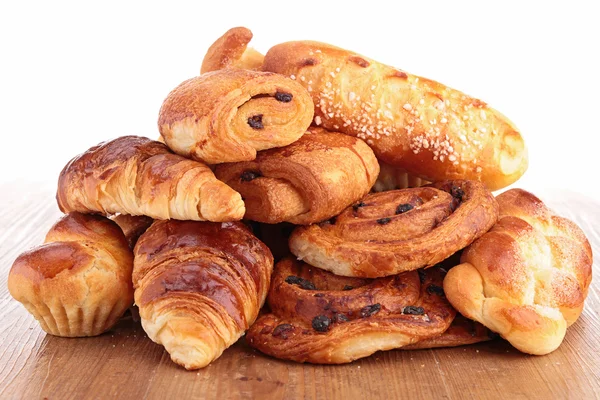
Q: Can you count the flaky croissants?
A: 2